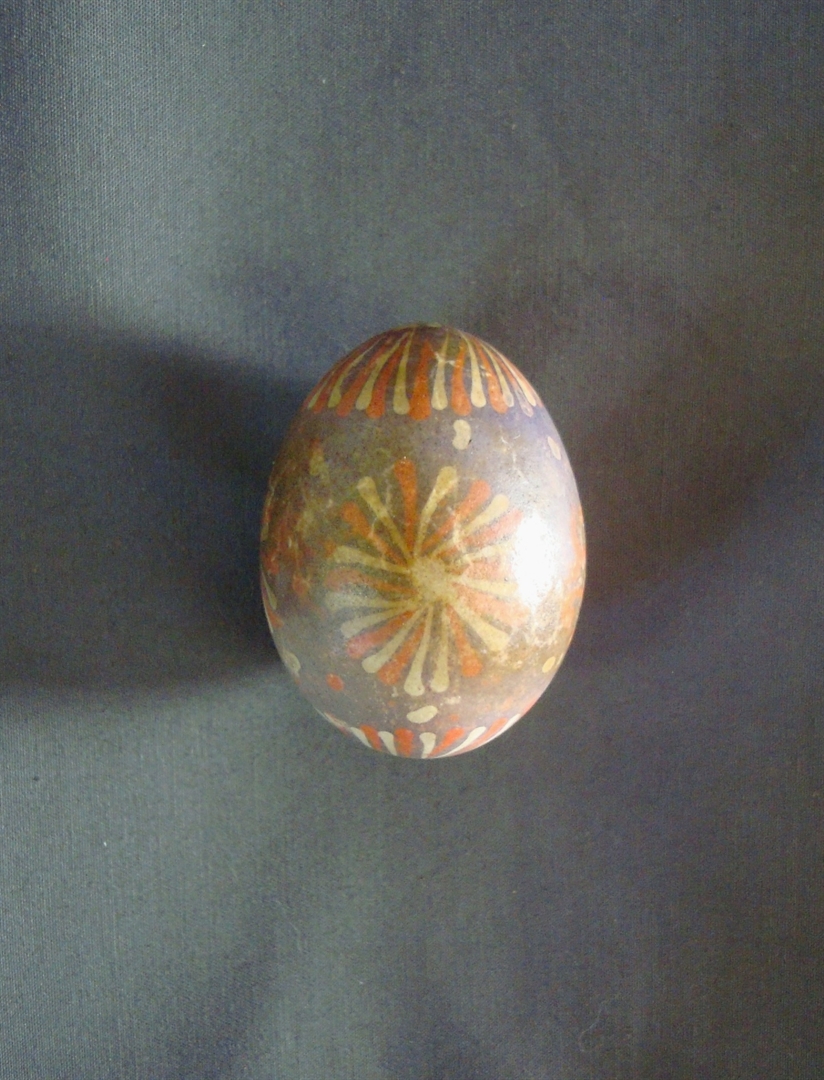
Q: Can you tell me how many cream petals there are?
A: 12